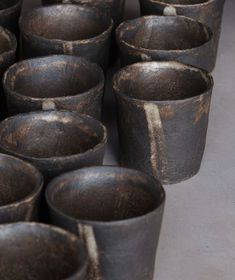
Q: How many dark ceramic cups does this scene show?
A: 12